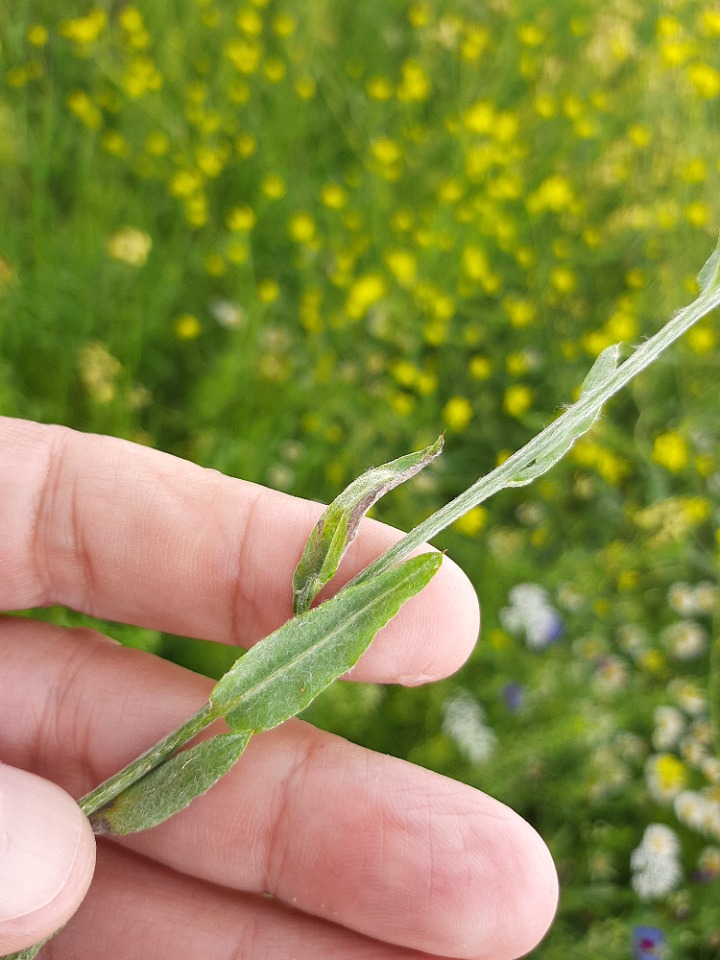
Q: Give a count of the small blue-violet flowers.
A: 3